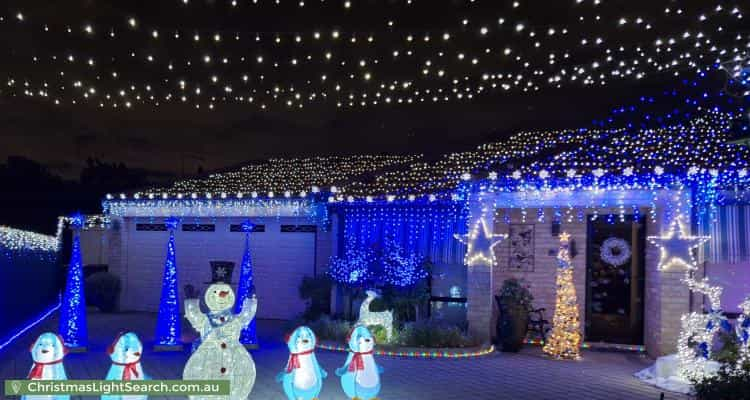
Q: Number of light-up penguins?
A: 4